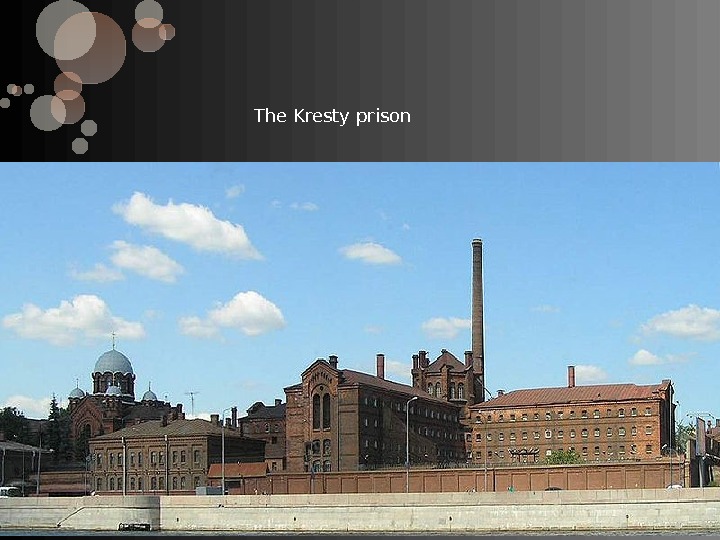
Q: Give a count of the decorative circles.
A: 14